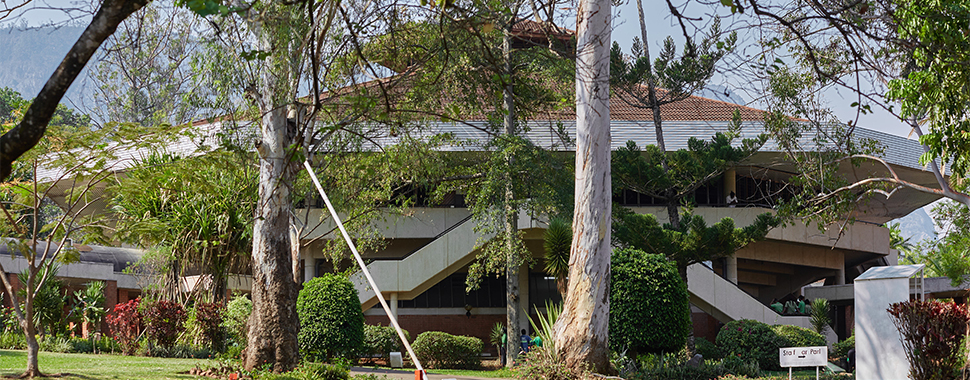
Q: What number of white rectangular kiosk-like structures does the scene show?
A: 1